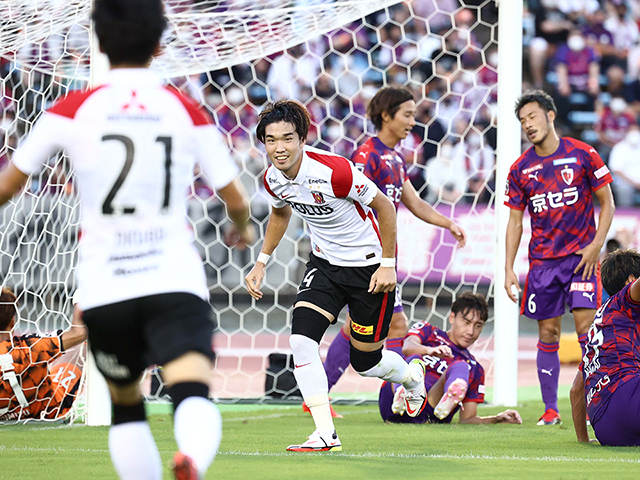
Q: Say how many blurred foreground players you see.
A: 1